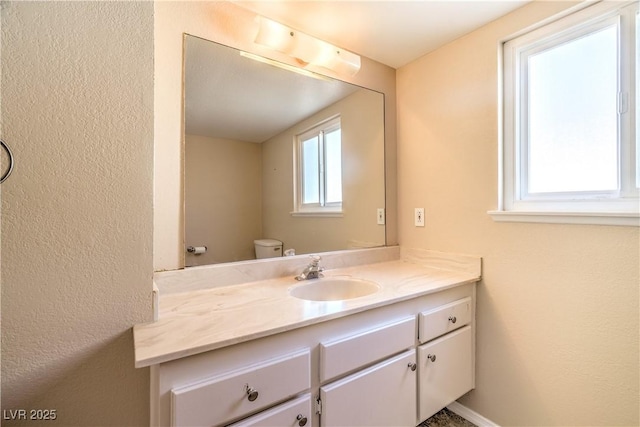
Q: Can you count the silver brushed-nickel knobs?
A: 5